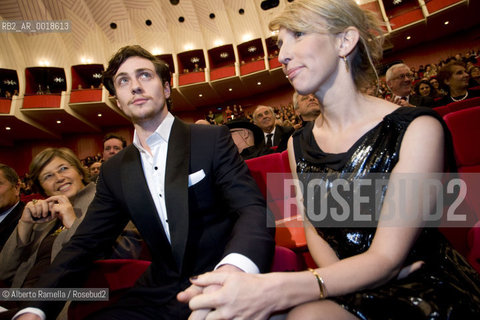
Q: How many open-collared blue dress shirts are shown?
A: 0